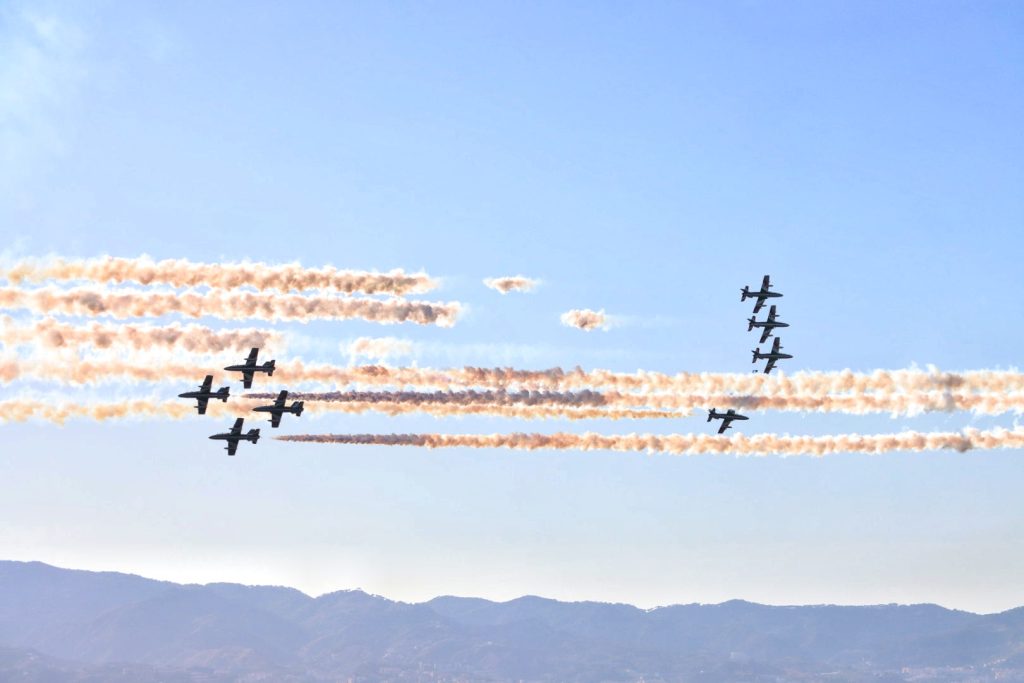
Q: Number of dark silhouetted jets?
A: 8